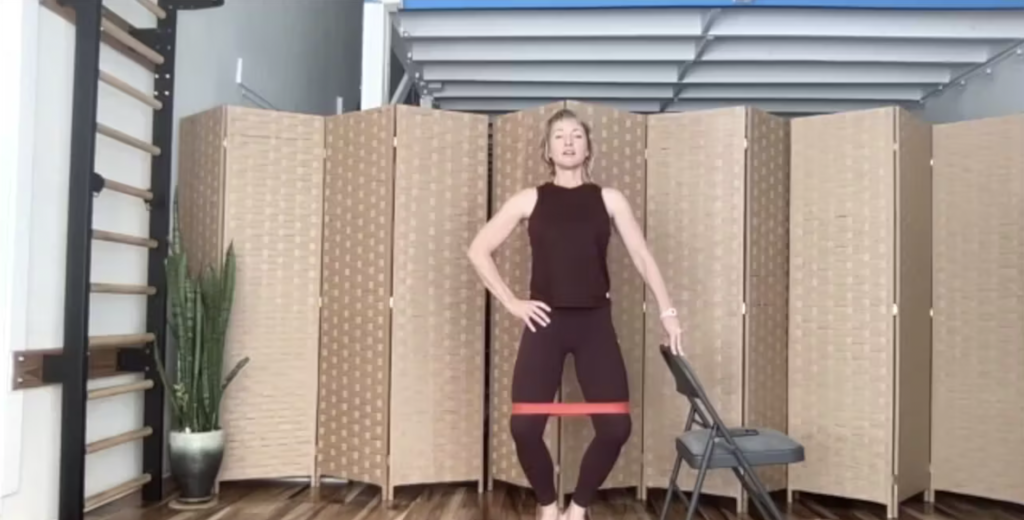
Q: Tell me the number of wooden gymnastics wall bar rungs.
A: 11